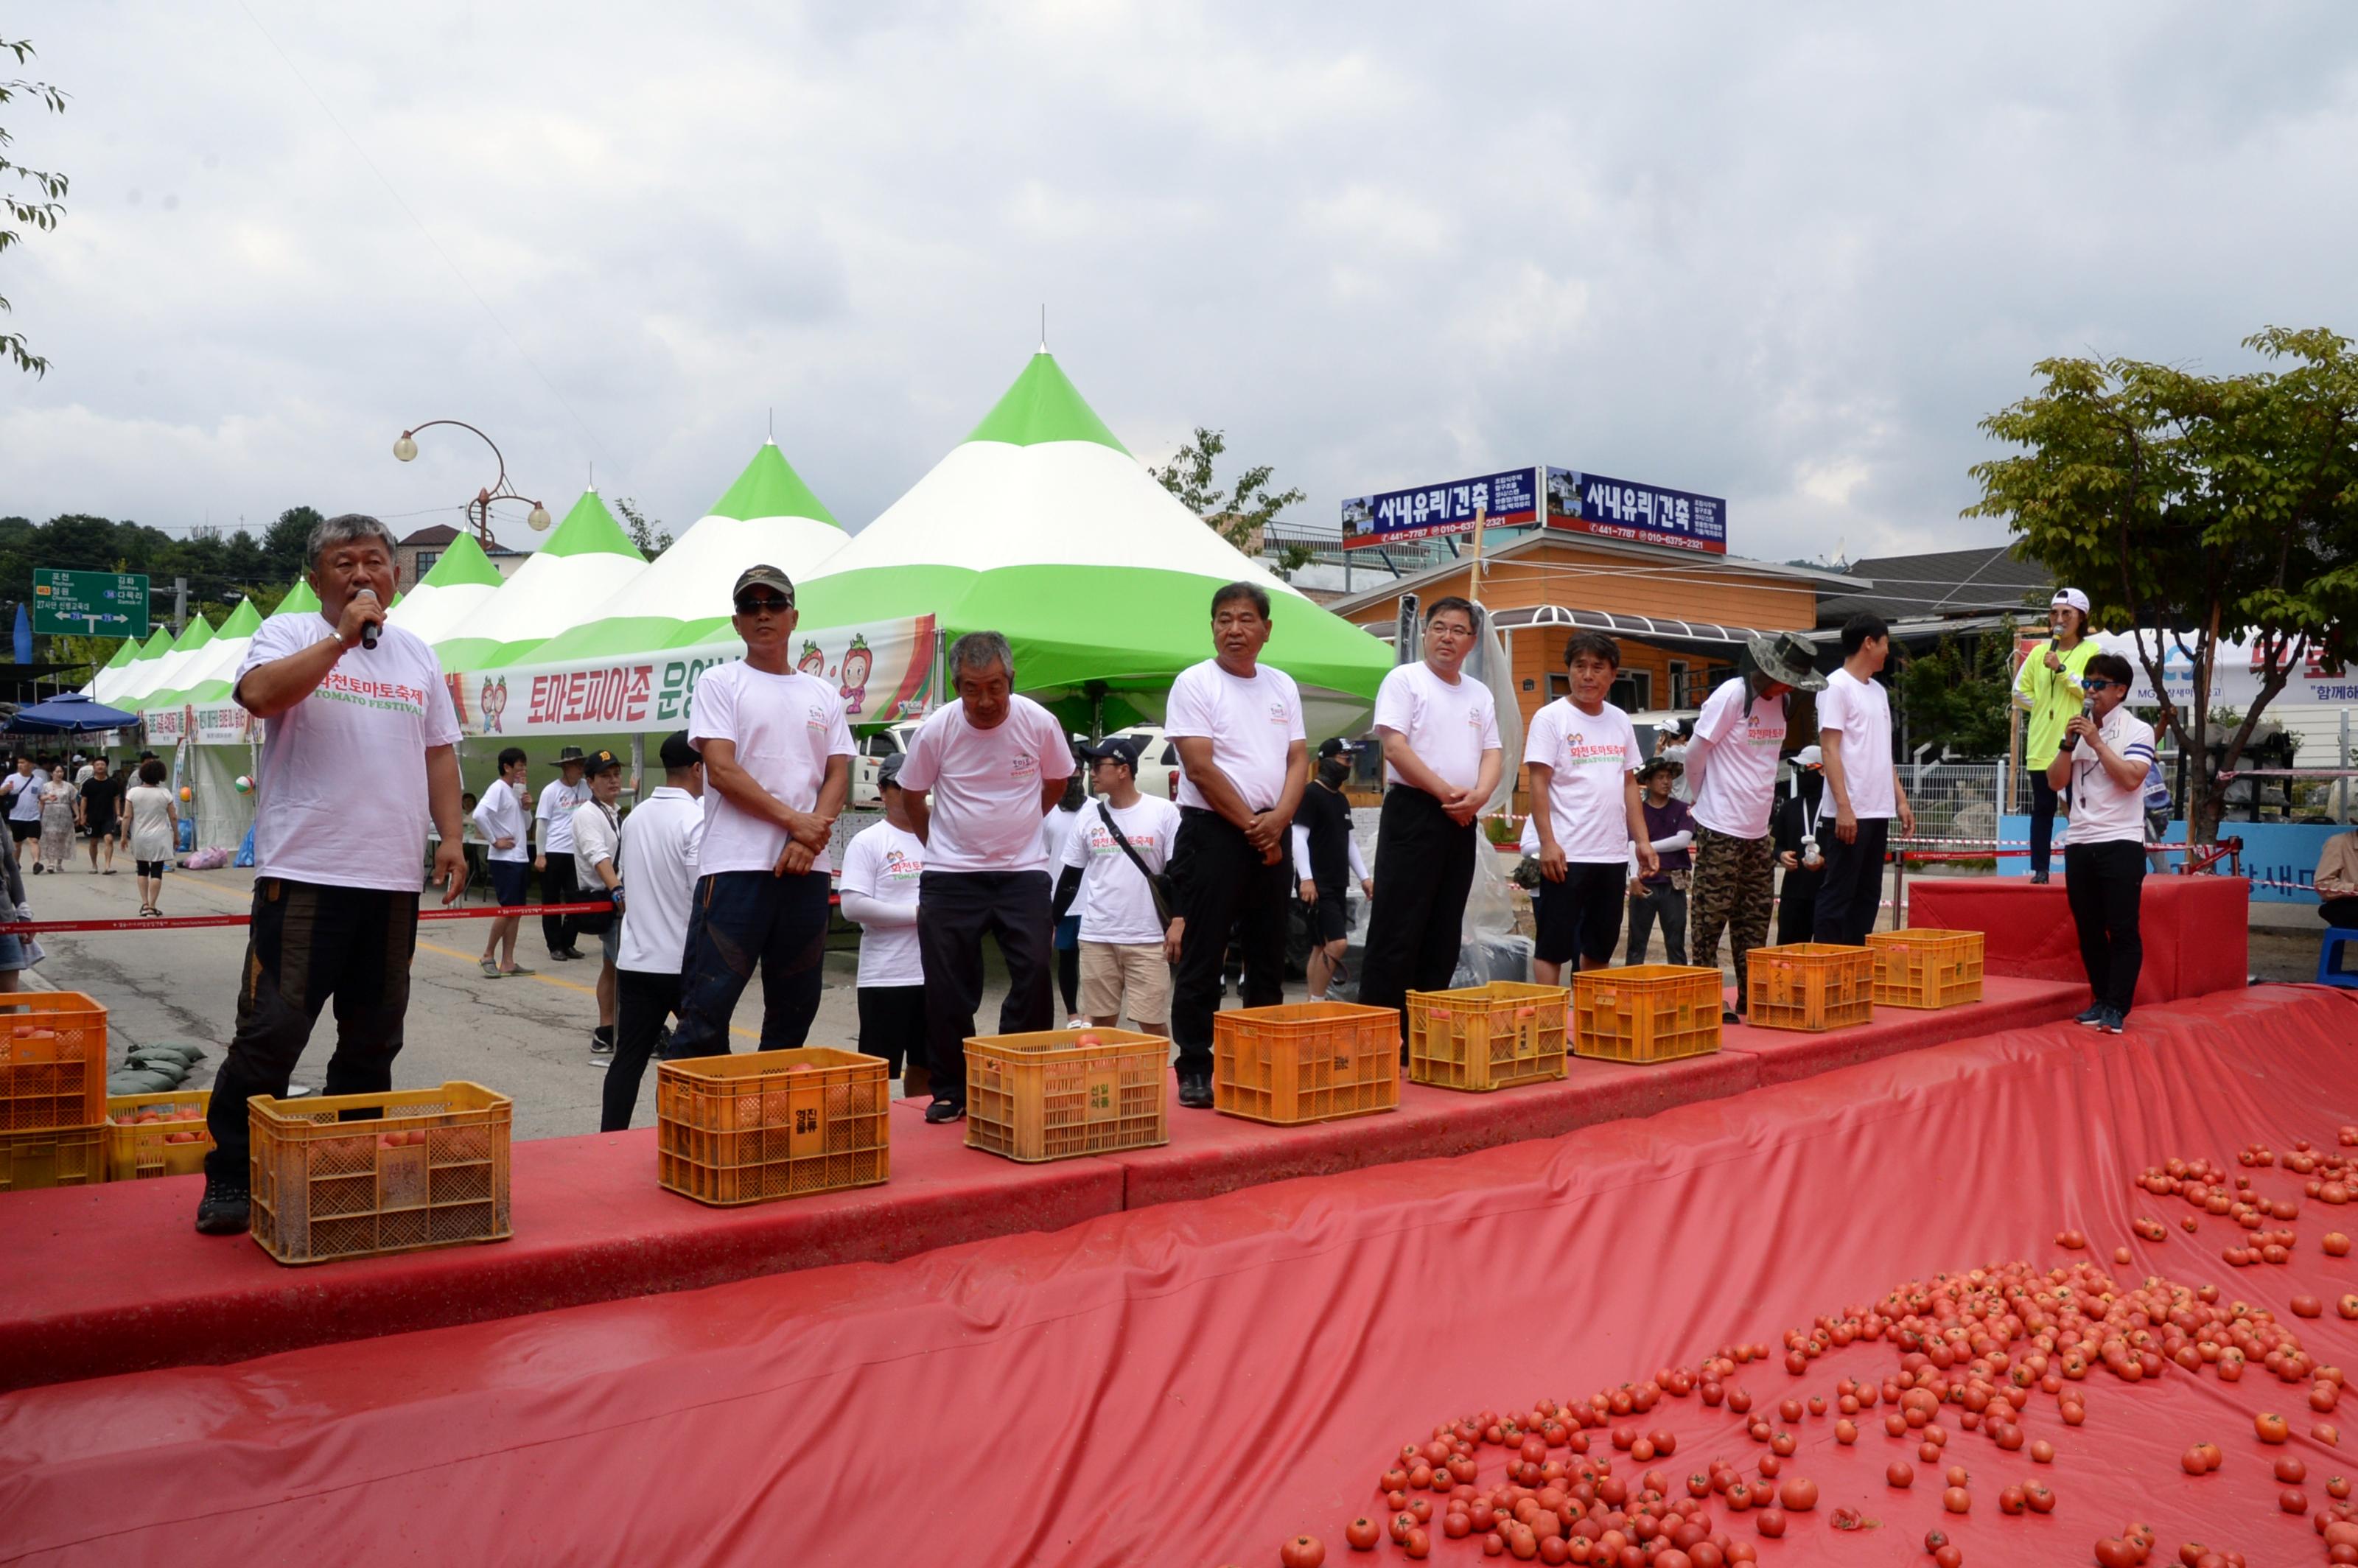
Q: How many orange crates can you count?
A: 11